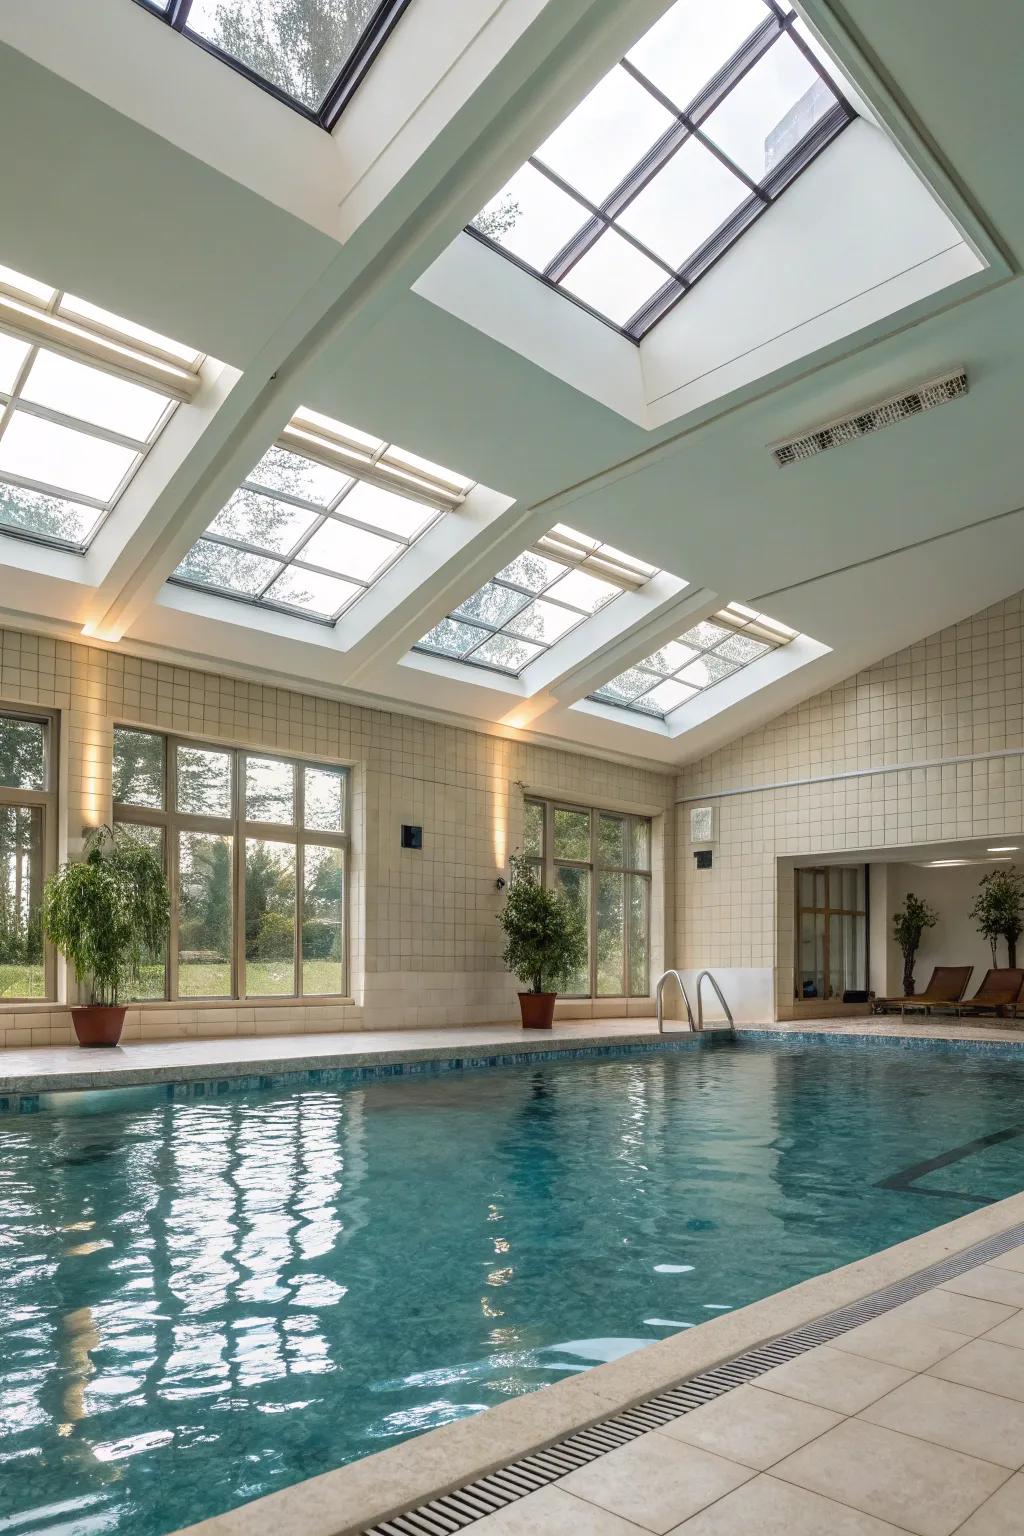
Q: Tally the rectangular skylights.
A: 6